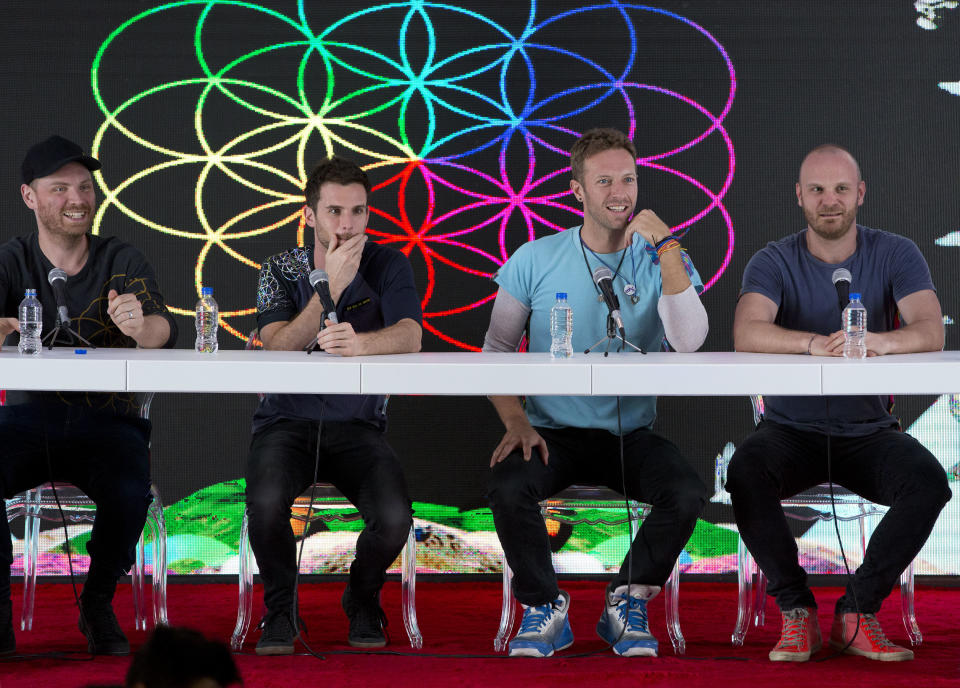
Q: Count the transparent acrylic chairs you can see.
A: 4